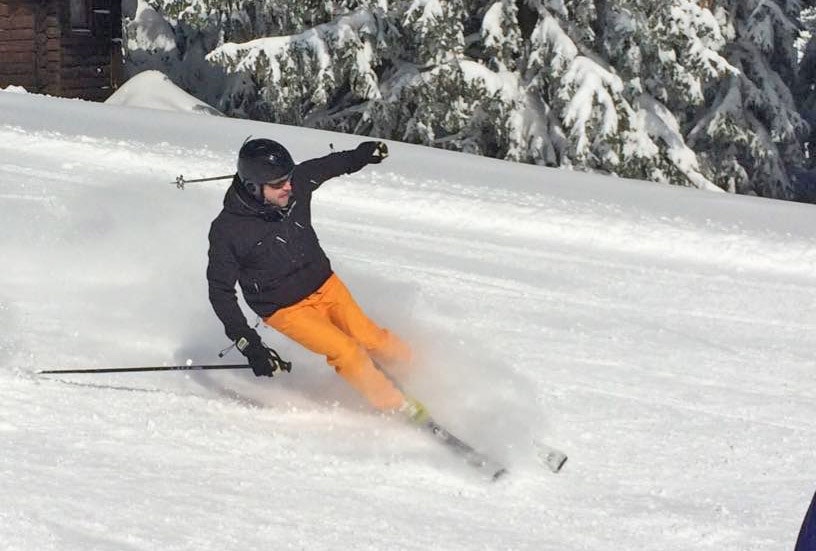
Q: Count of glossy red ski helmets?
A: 0